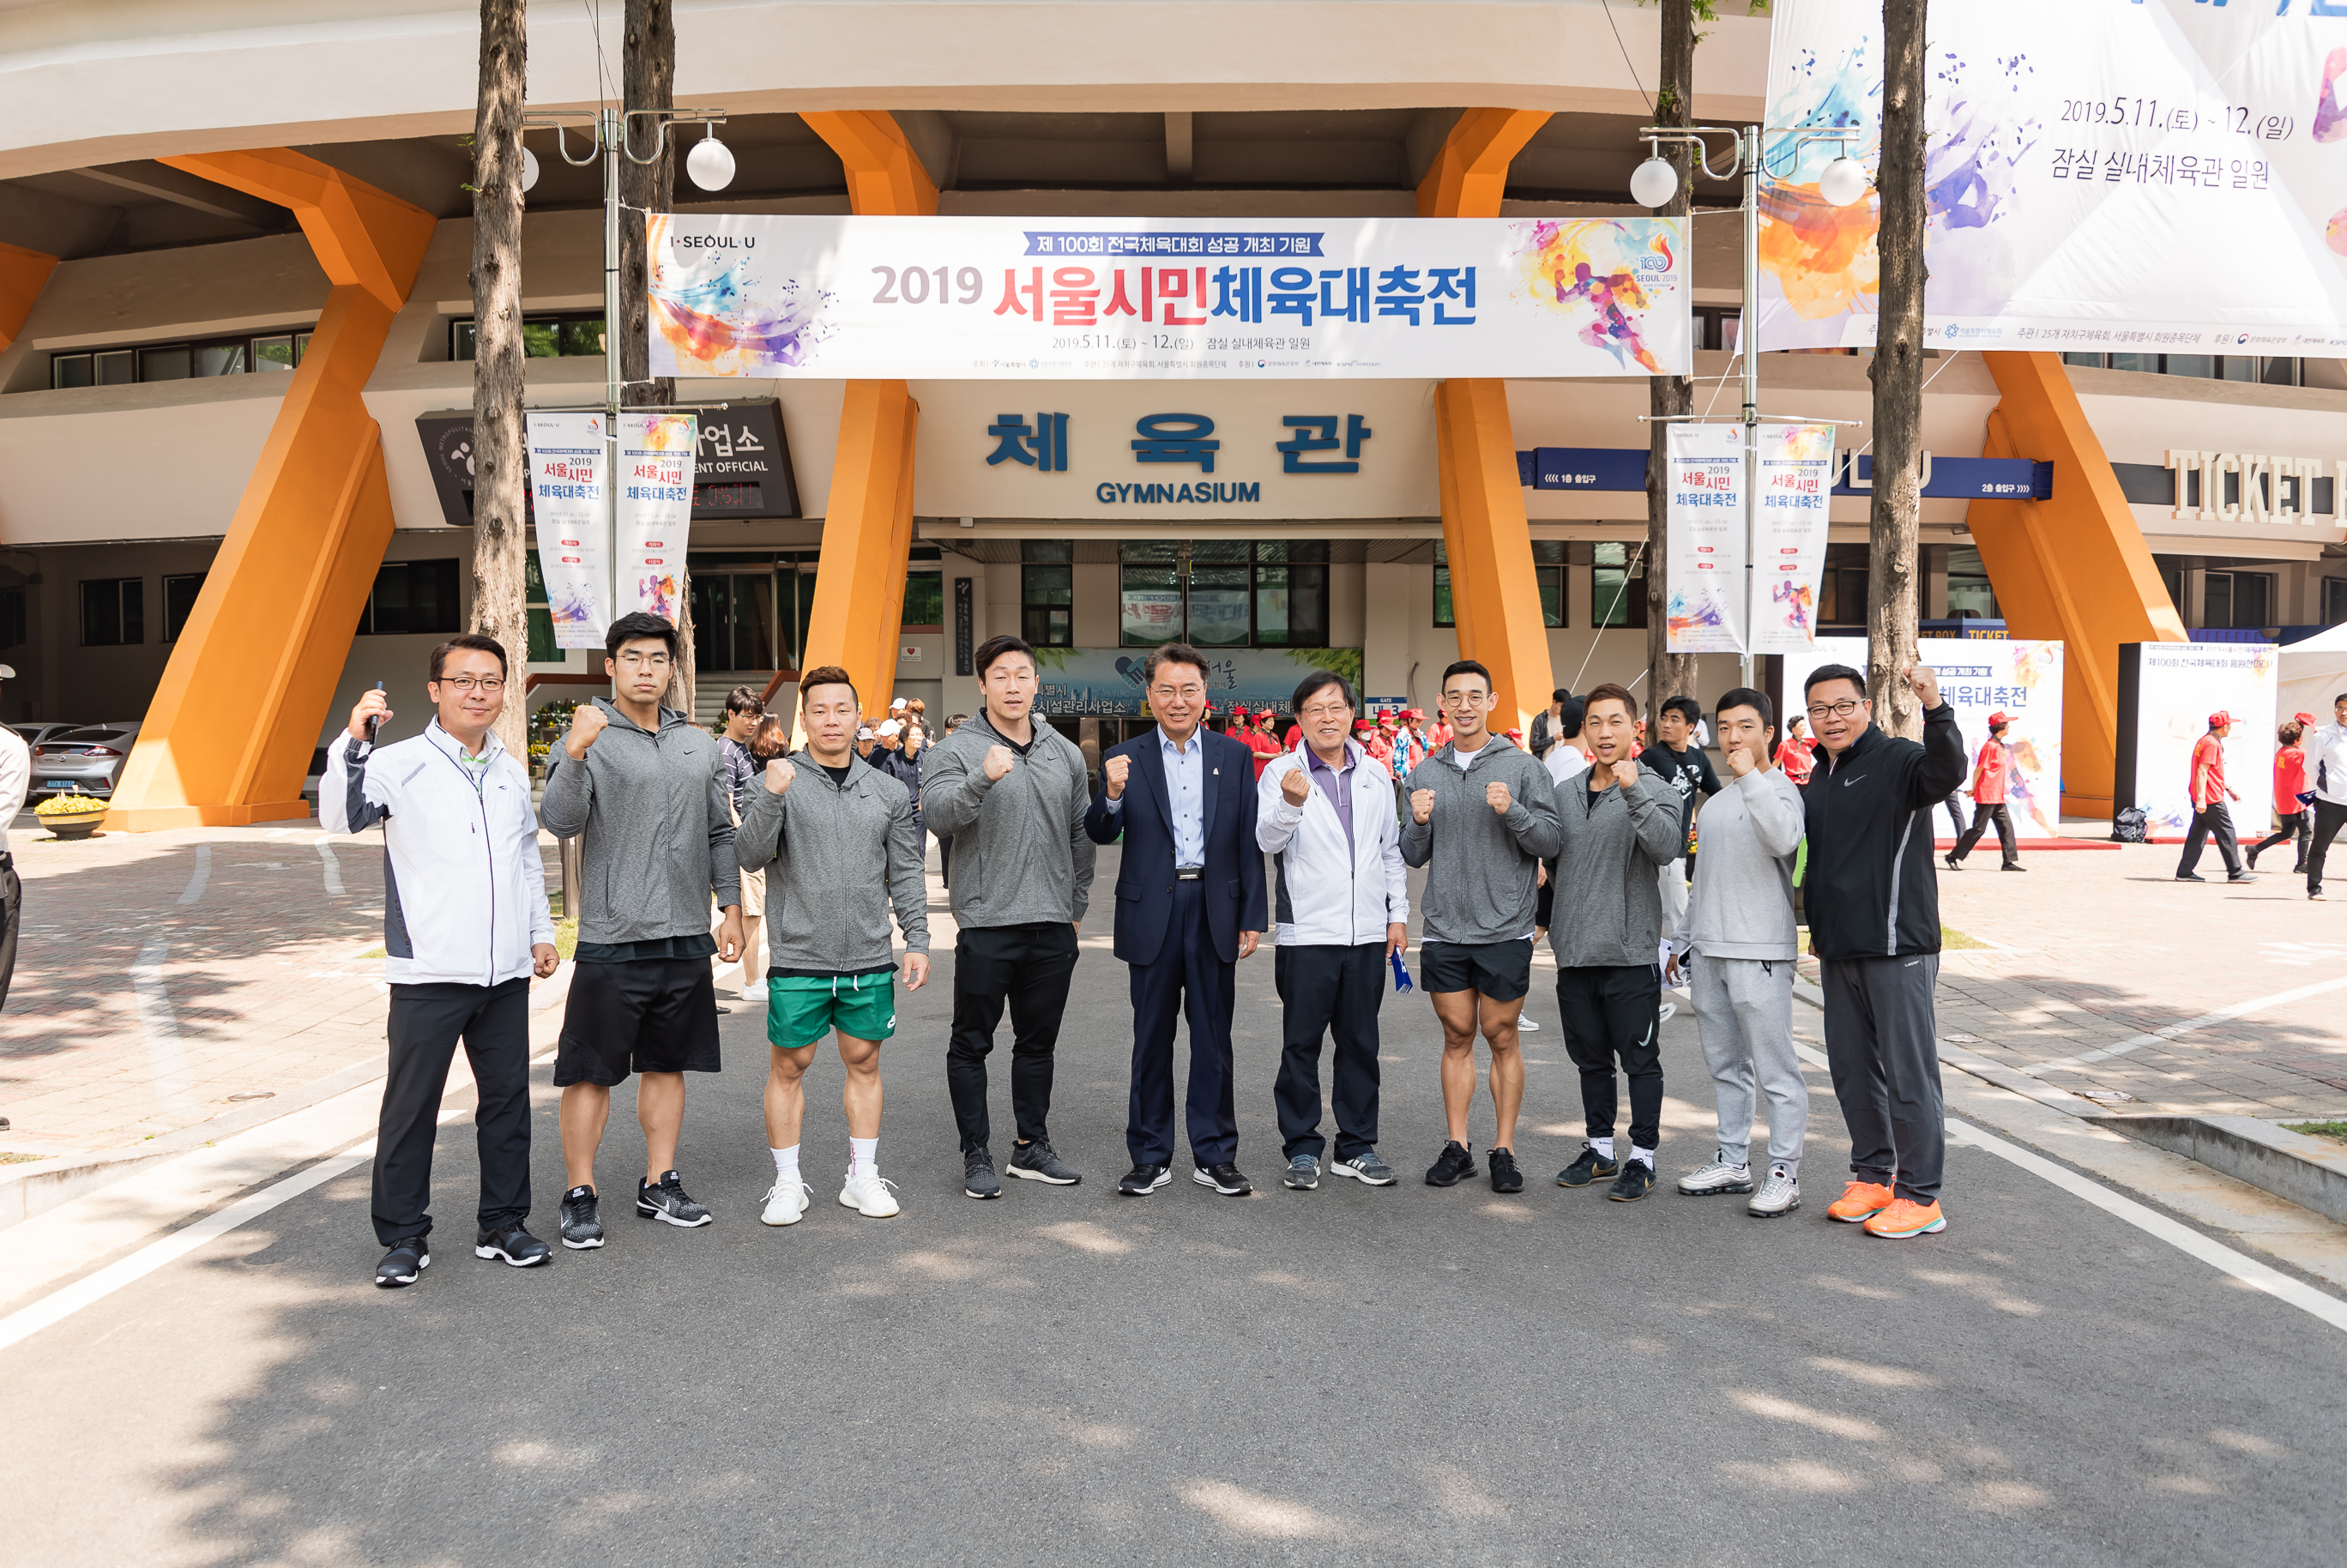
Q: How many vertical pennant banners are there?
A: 4